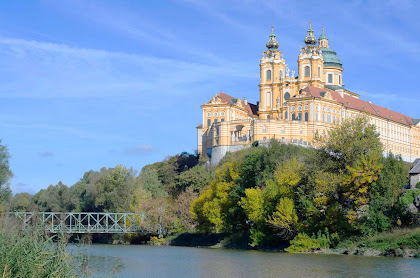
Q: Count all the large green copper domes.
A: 1